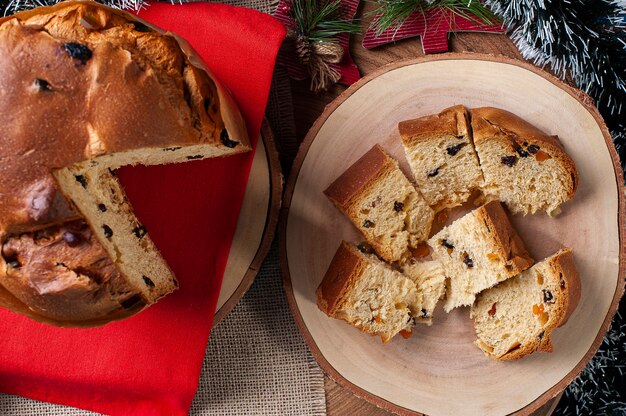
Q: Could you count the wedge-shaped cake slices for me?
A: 6